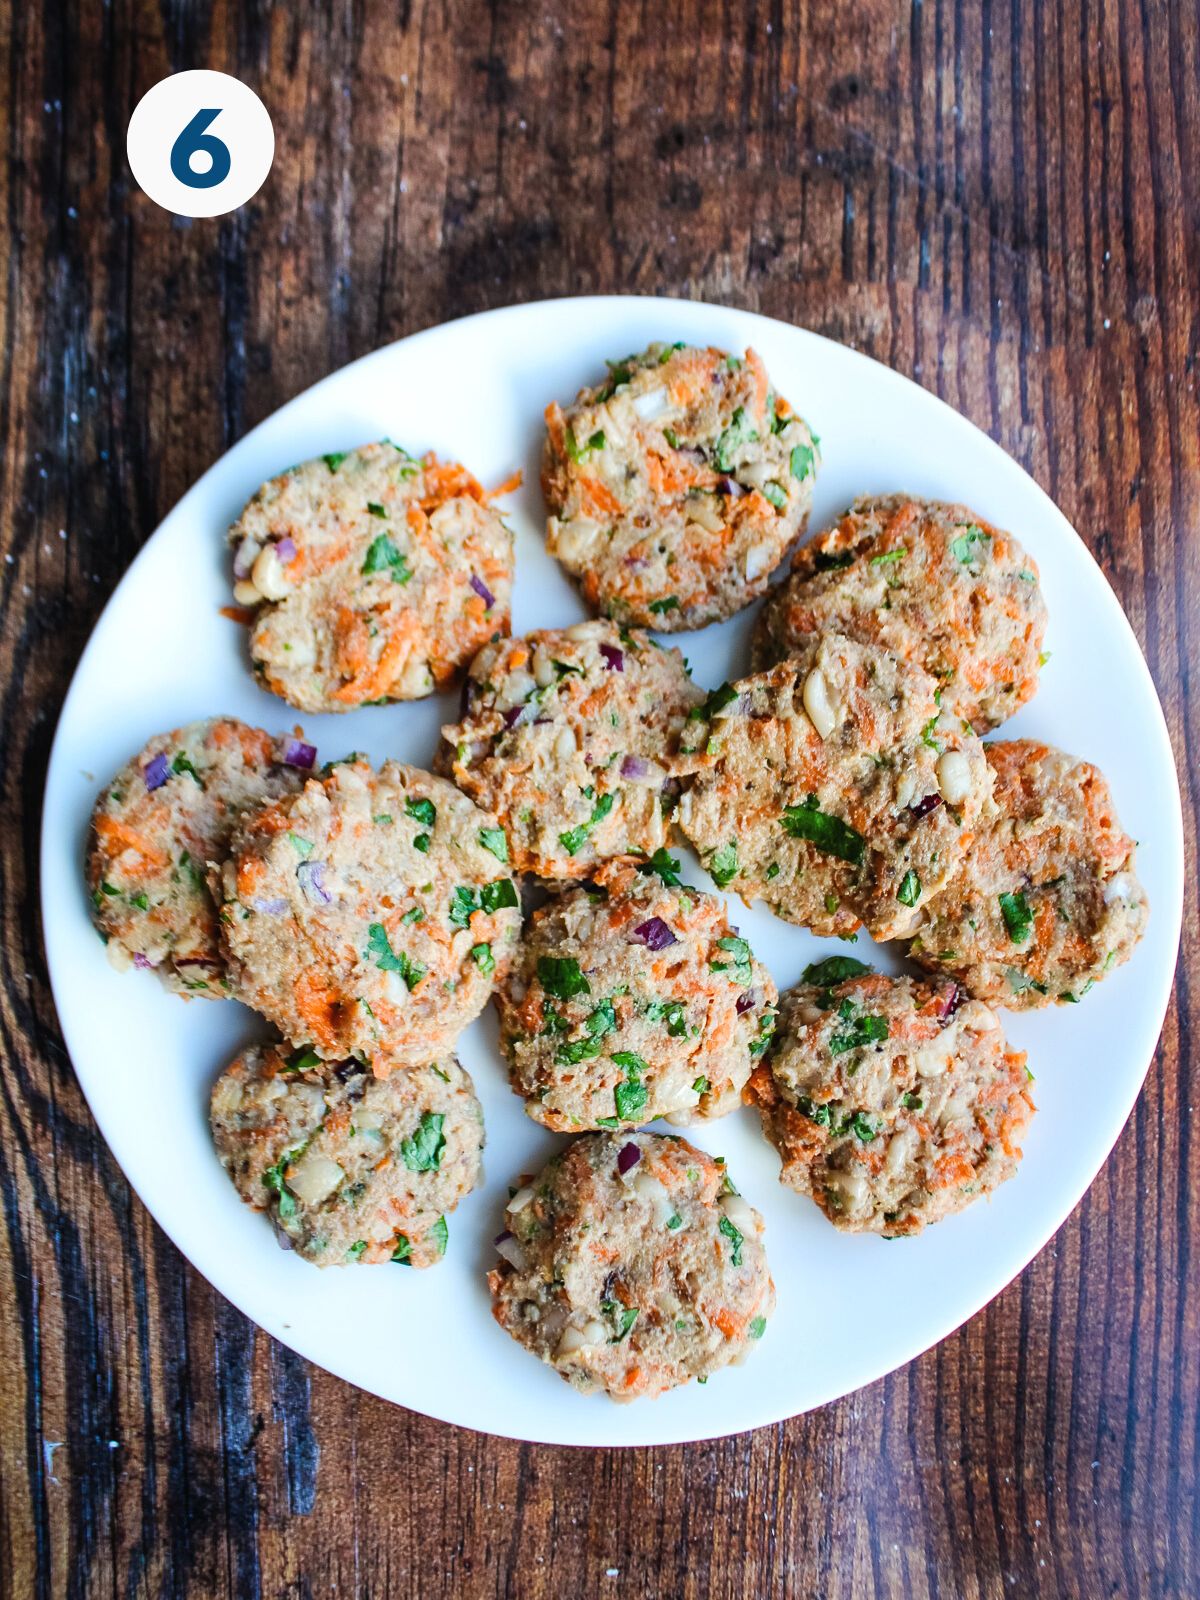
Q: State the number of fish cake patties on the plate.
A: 12